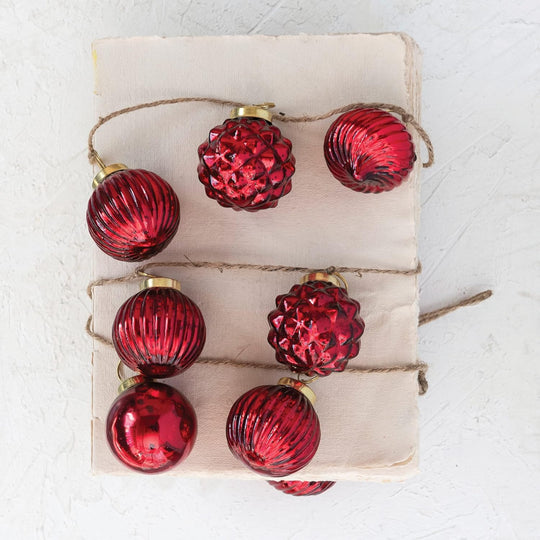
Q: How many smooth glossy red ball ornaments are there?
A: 1